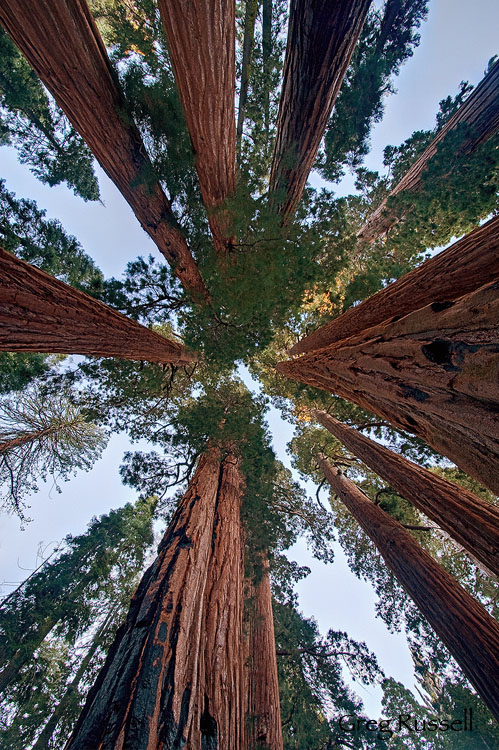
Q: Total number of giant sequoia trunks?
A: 11